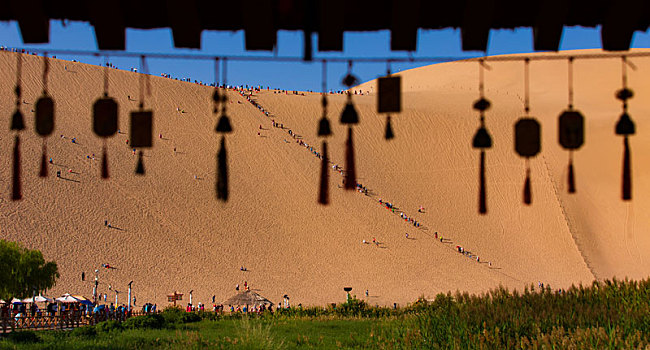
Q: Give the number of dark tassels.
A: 12